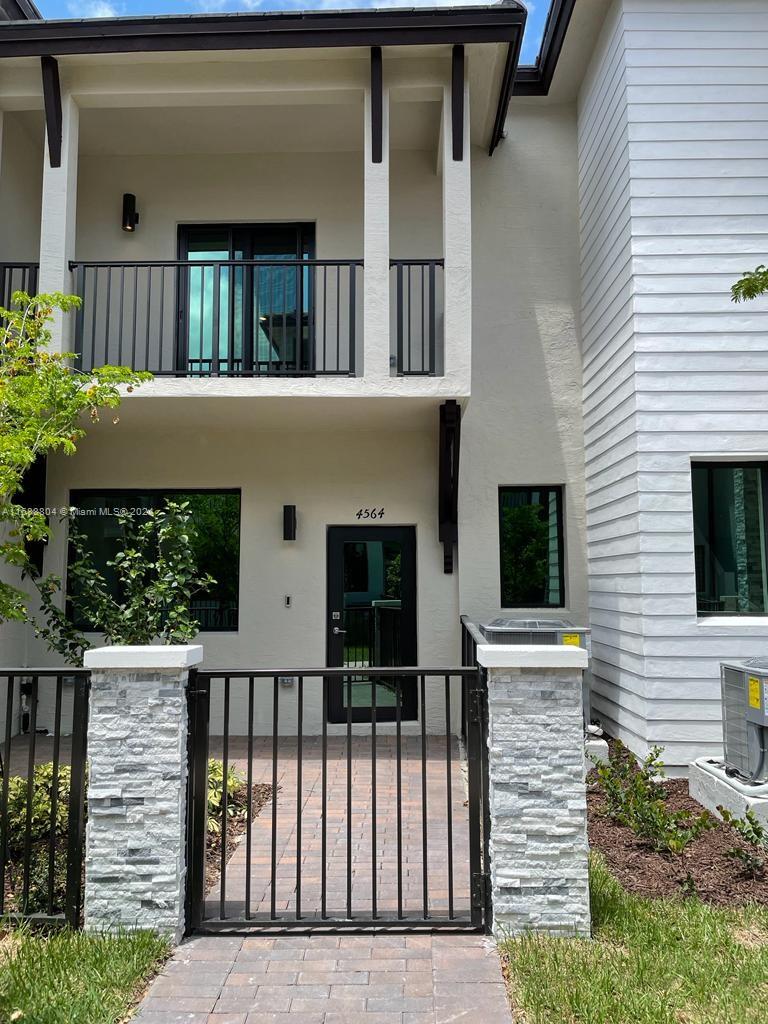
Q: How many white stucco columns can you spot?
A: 3